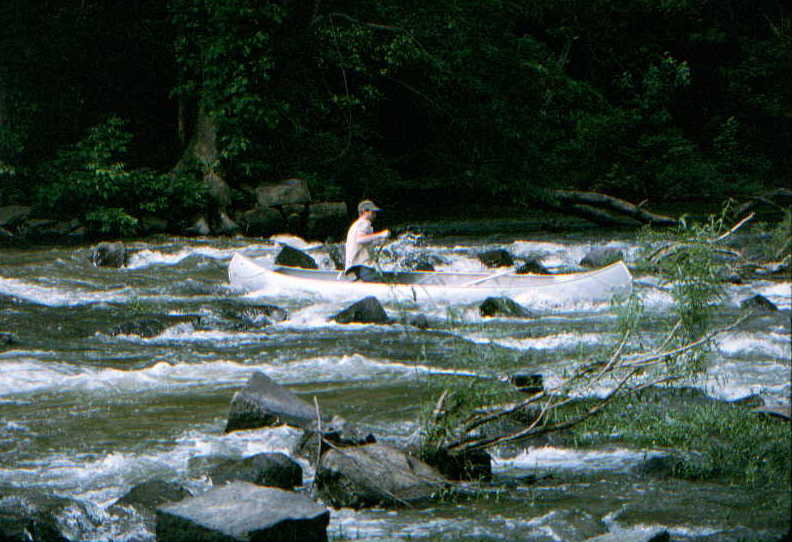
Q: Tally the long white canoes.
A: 1